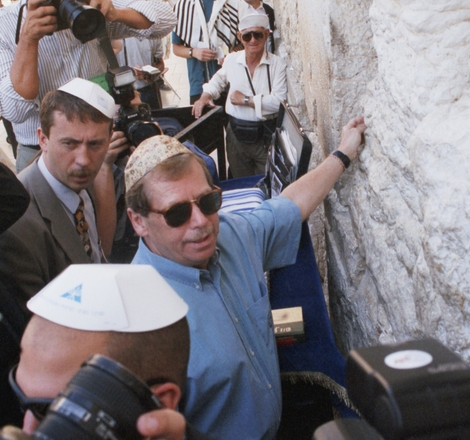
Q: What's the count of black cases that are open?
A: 1